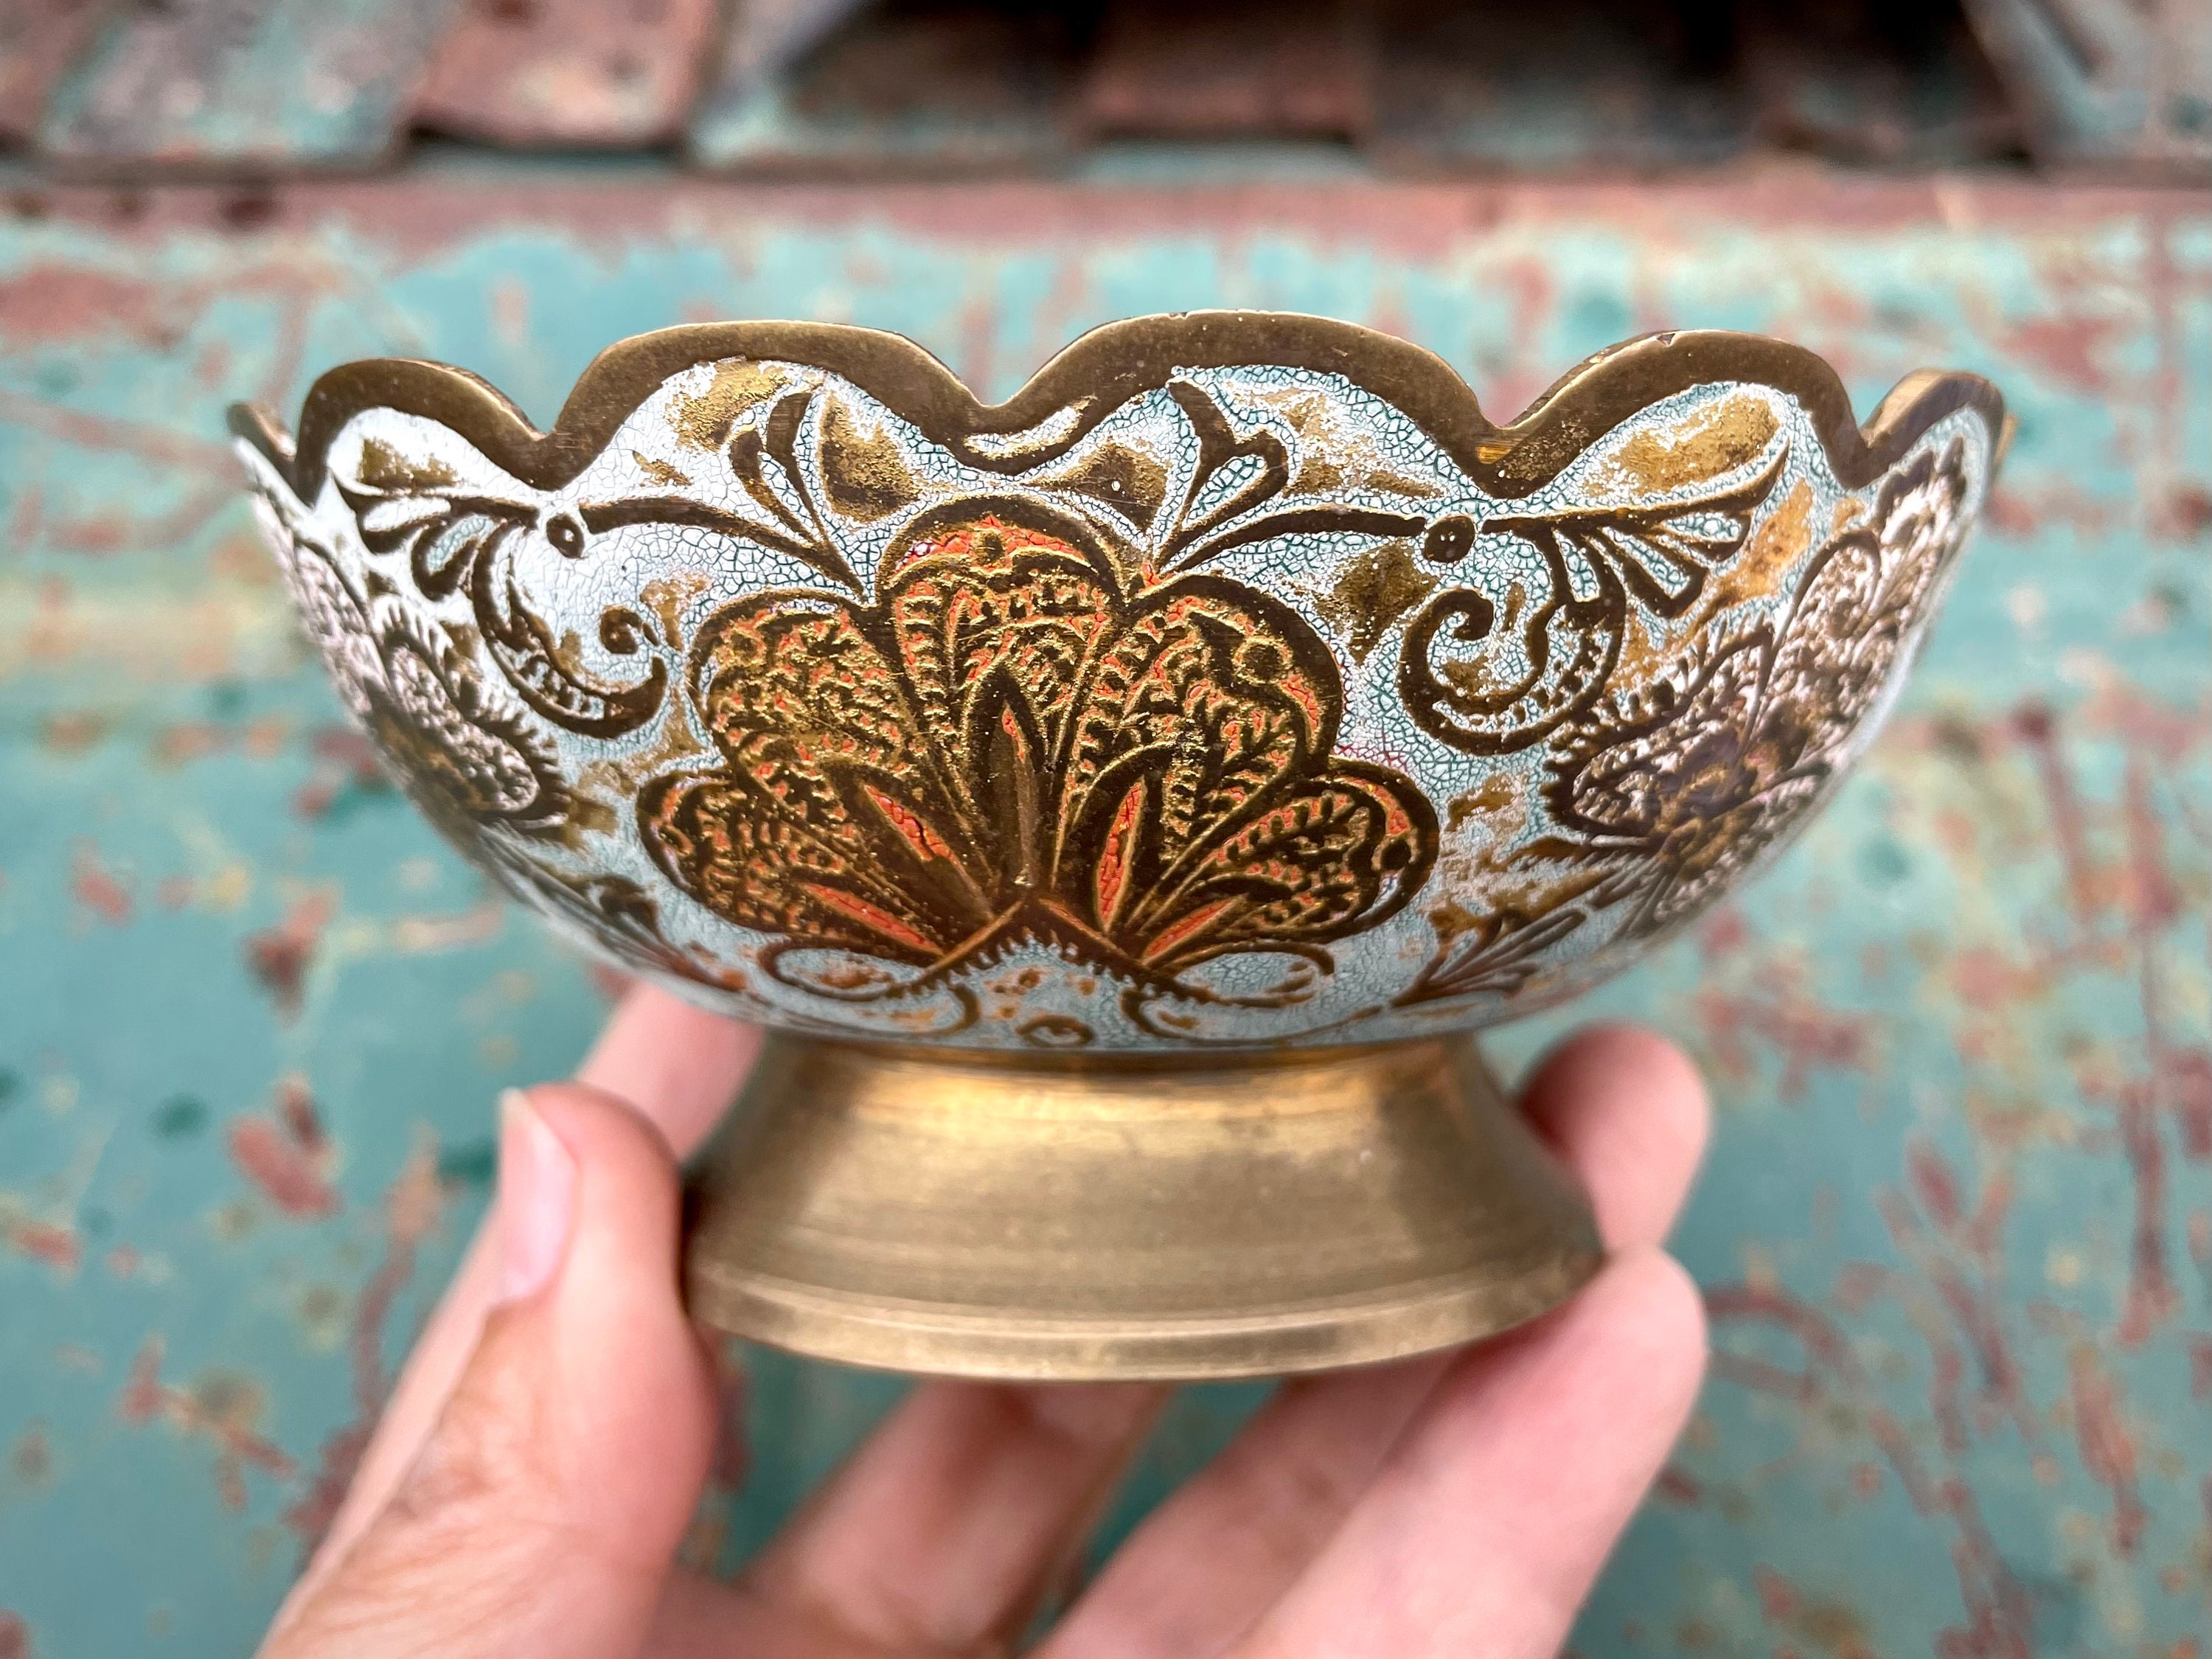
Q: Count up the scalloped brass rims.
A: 1